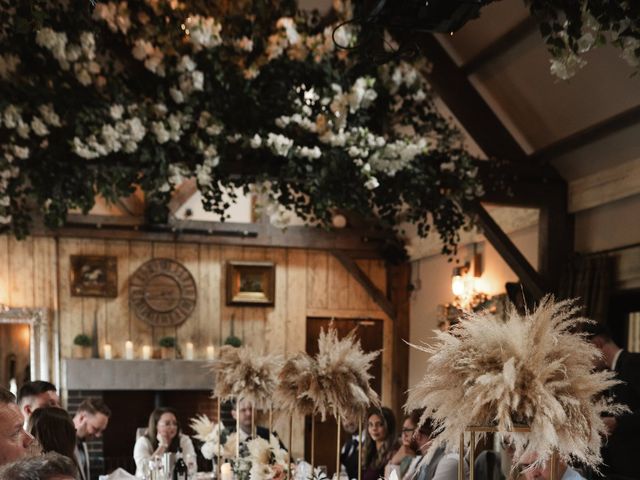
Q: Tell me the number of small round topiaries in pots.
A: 3